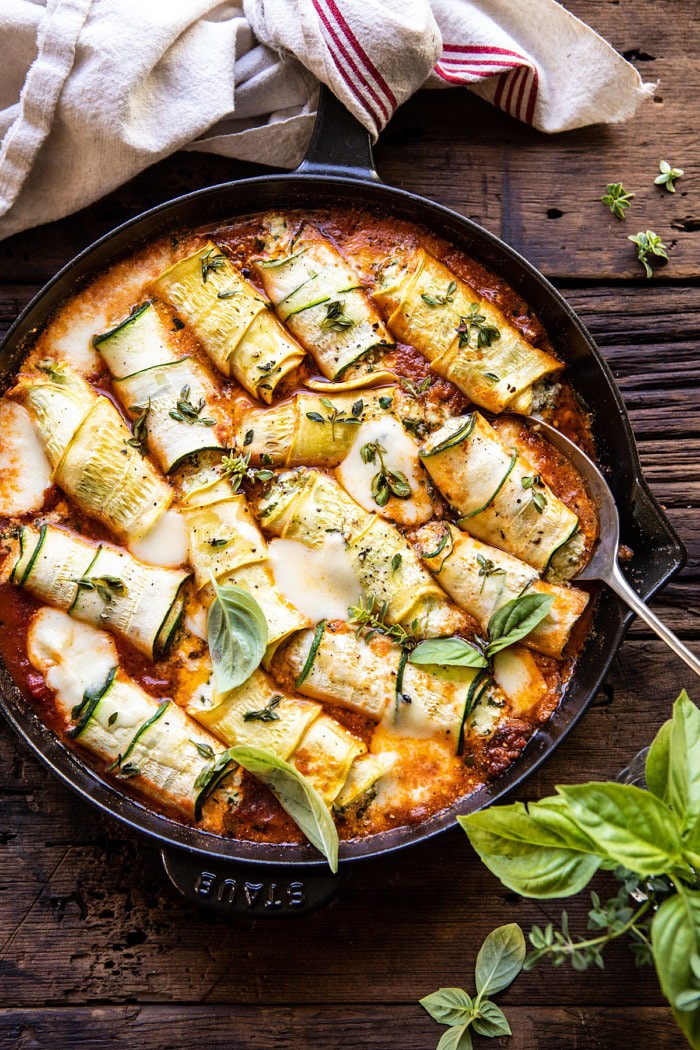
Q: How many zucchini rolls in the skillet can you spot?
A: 14